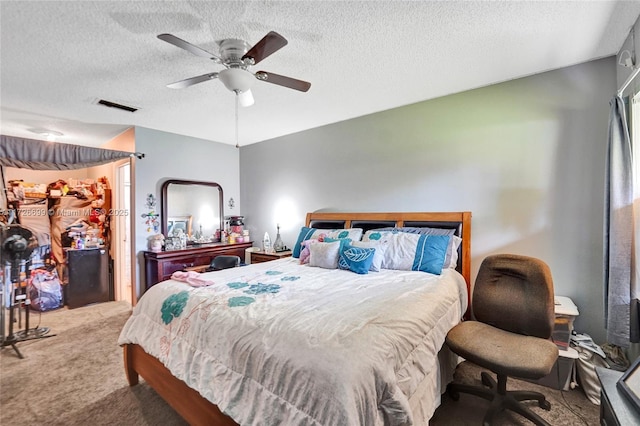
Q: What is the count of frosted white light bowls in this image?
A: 1